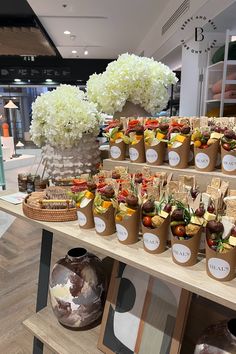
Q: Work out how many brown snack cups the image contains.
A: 12